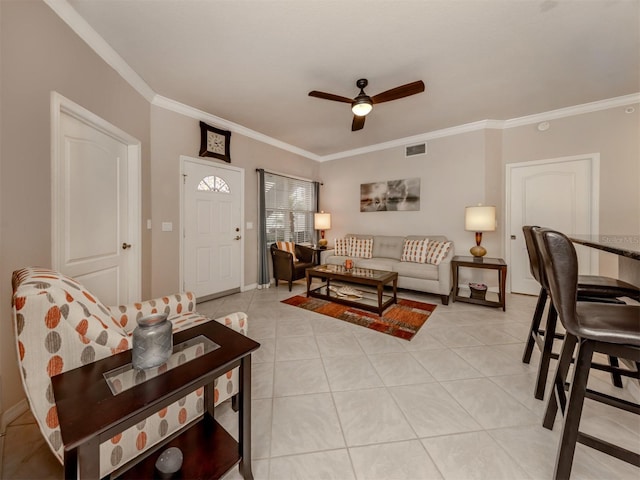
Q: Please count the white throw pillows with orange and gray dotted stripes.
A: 4